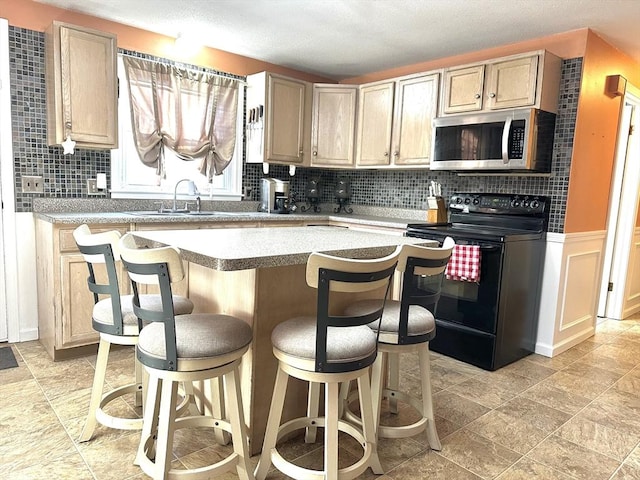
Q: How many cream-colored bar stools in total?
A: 4